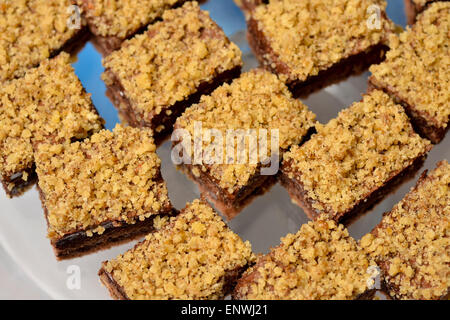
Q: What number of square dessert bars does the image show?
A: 13